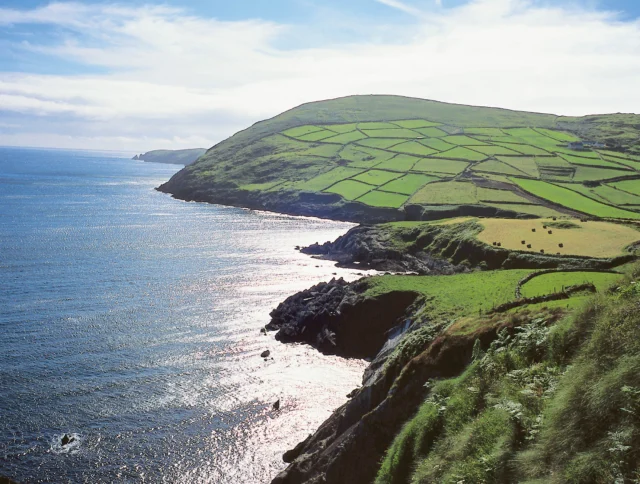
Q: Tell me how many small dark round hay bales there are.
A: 13